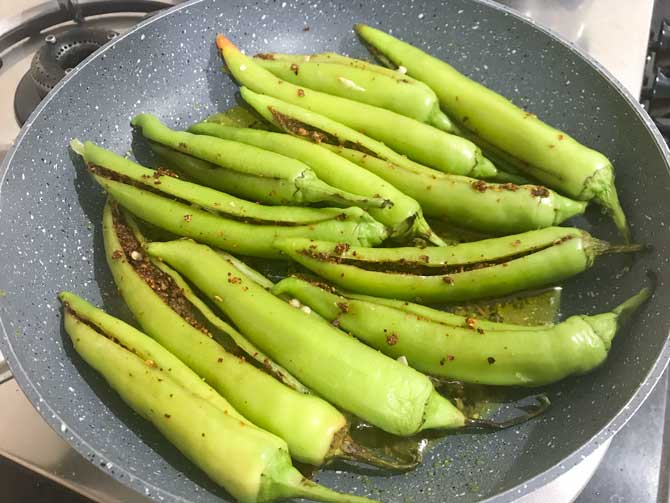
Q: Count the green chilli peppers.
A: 12